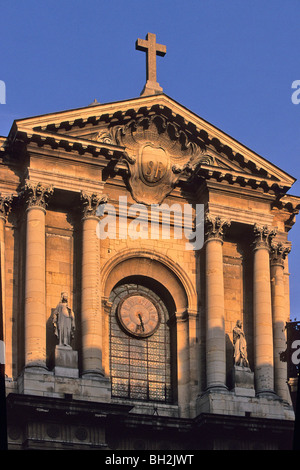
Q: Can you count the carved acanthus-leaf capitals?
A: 6